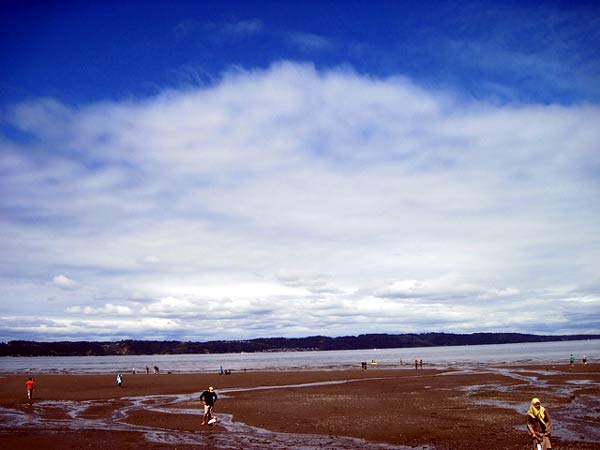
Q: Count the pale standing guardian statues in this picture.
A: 0